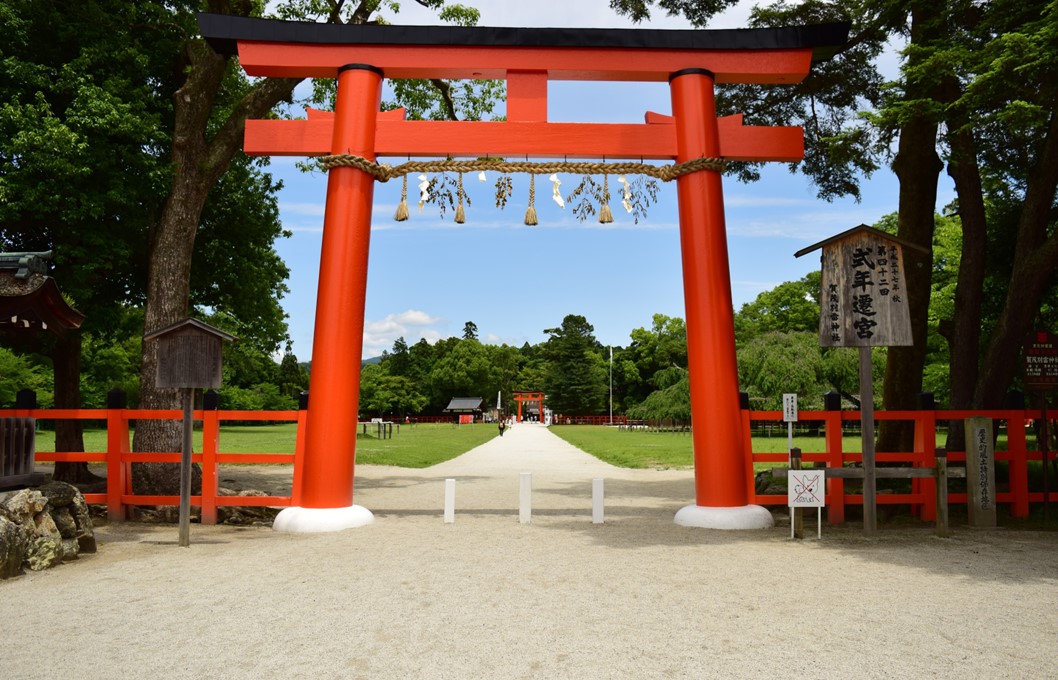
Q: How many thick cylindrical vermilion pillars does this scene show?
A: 2